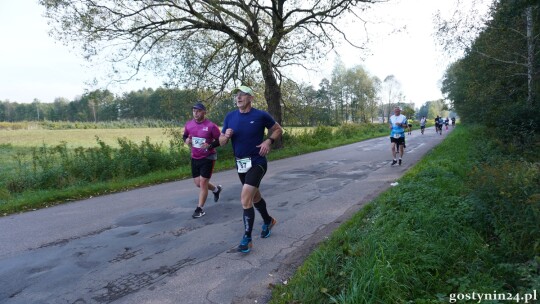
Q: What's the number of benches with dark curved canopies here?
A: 0